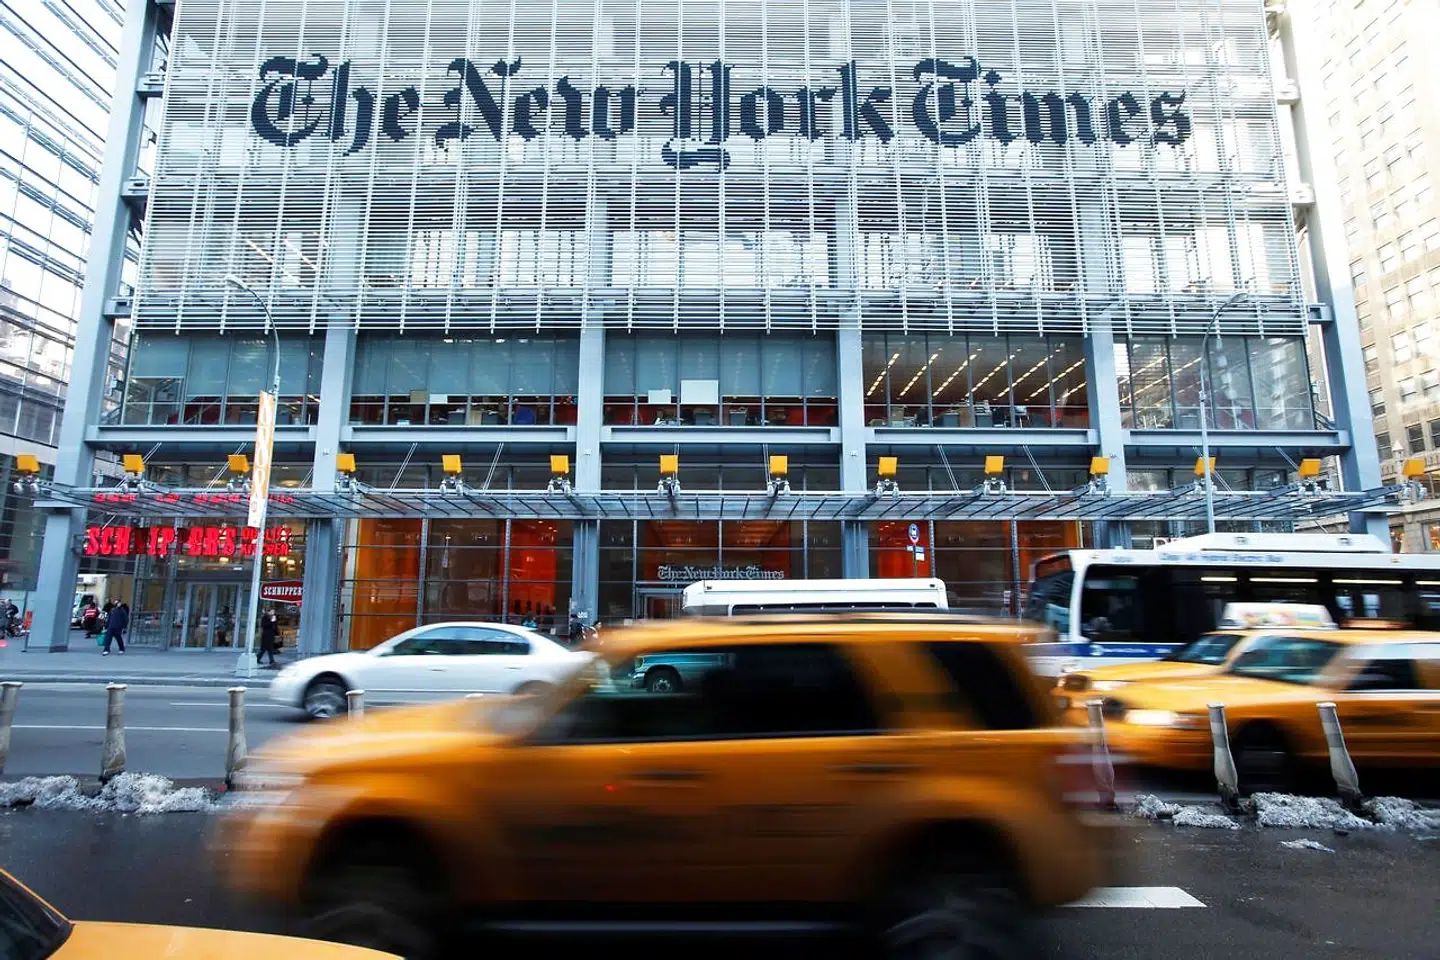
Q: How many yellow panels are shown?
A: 14